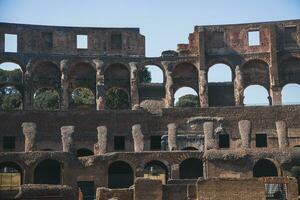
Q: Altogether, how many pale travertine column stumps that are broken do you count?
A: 8